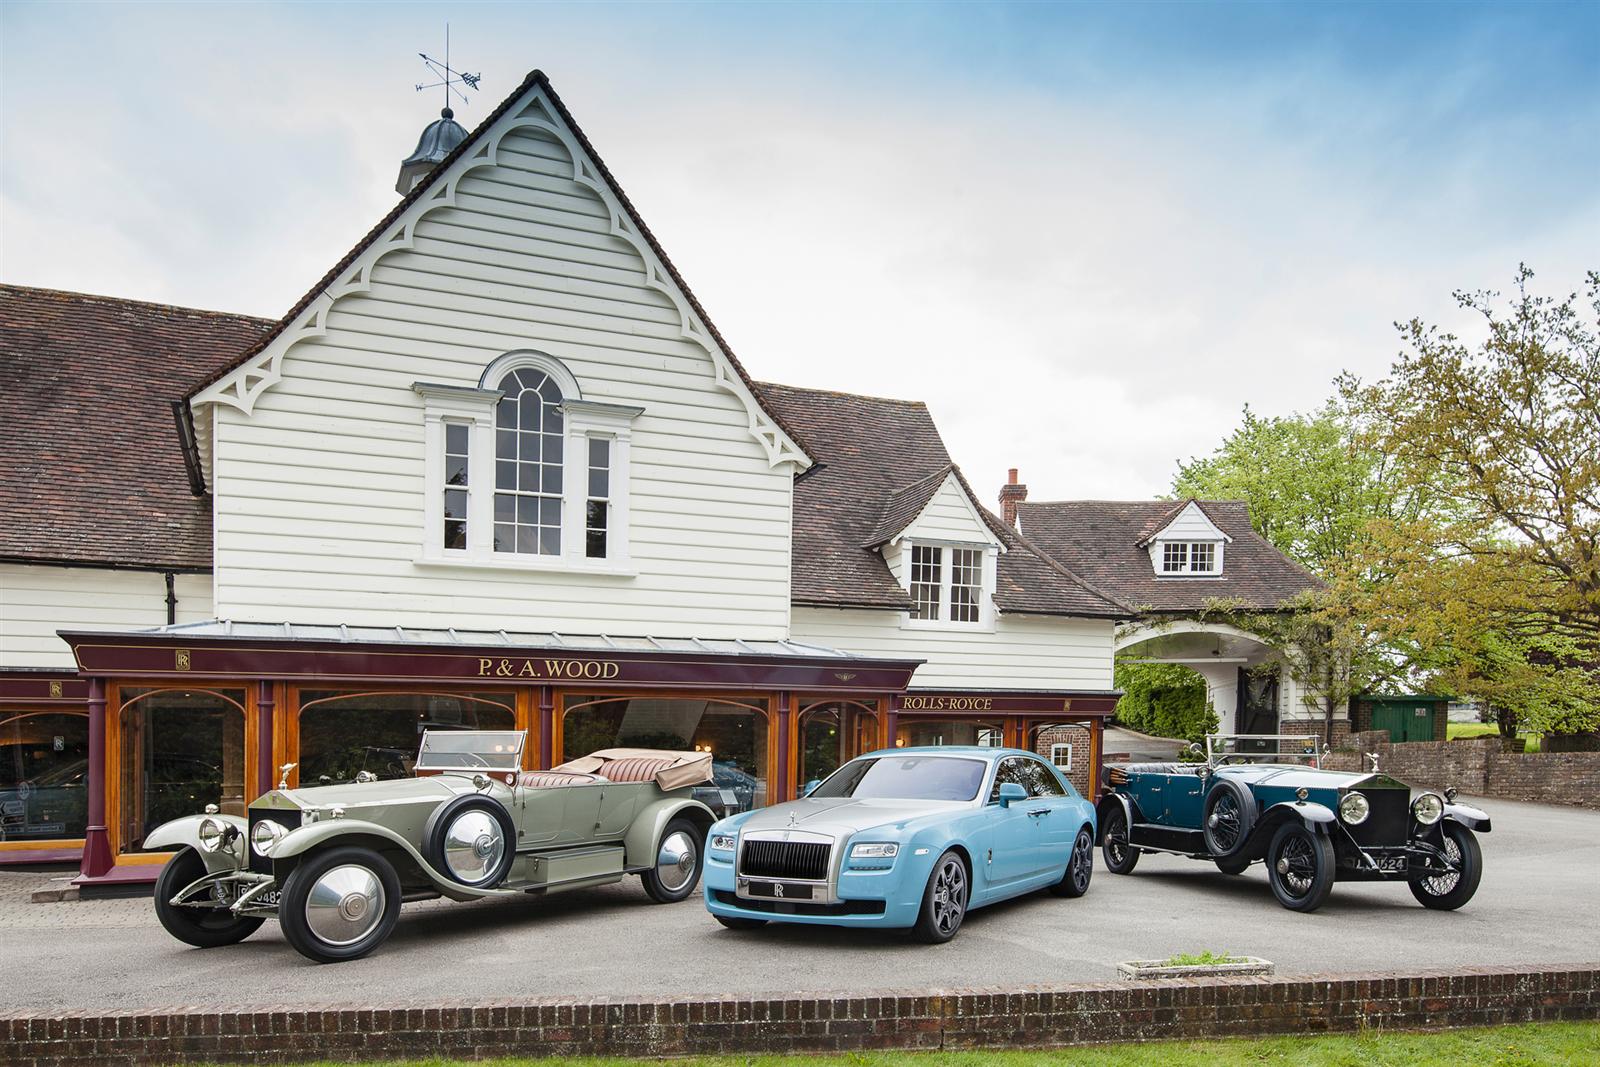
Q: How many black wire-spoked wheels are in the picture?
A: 4